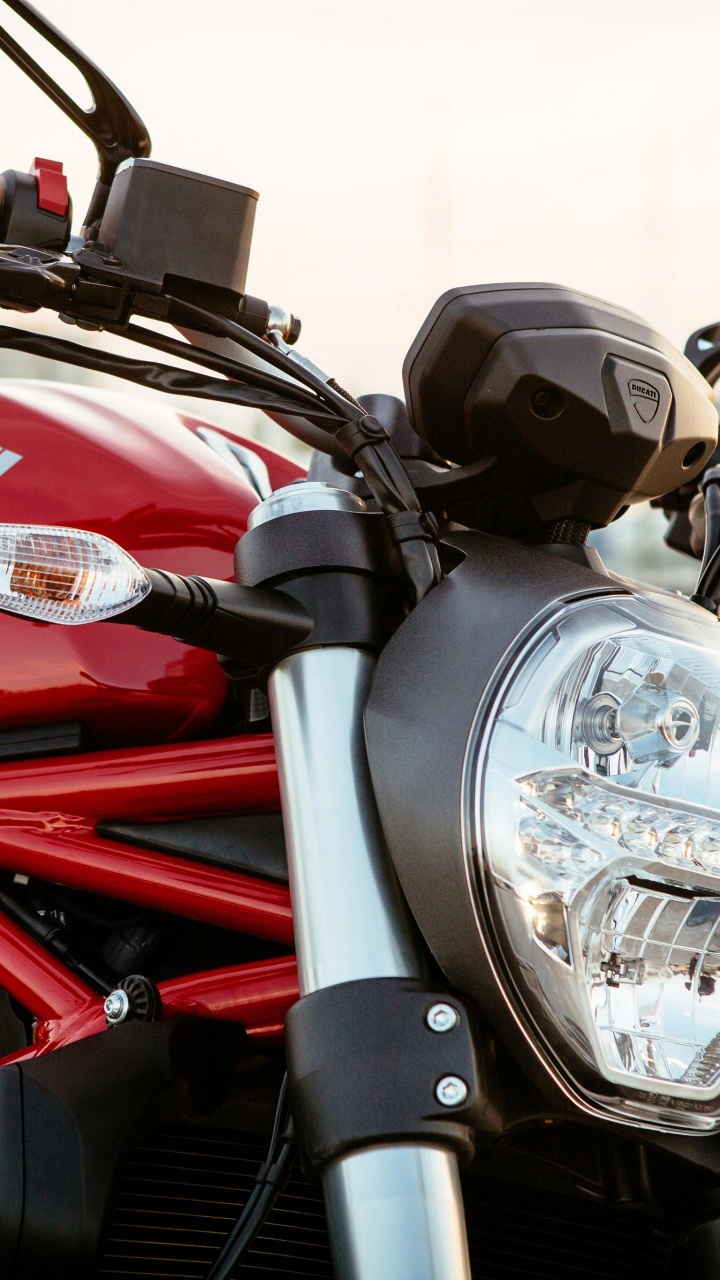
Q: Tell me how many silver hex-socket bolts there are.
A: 3